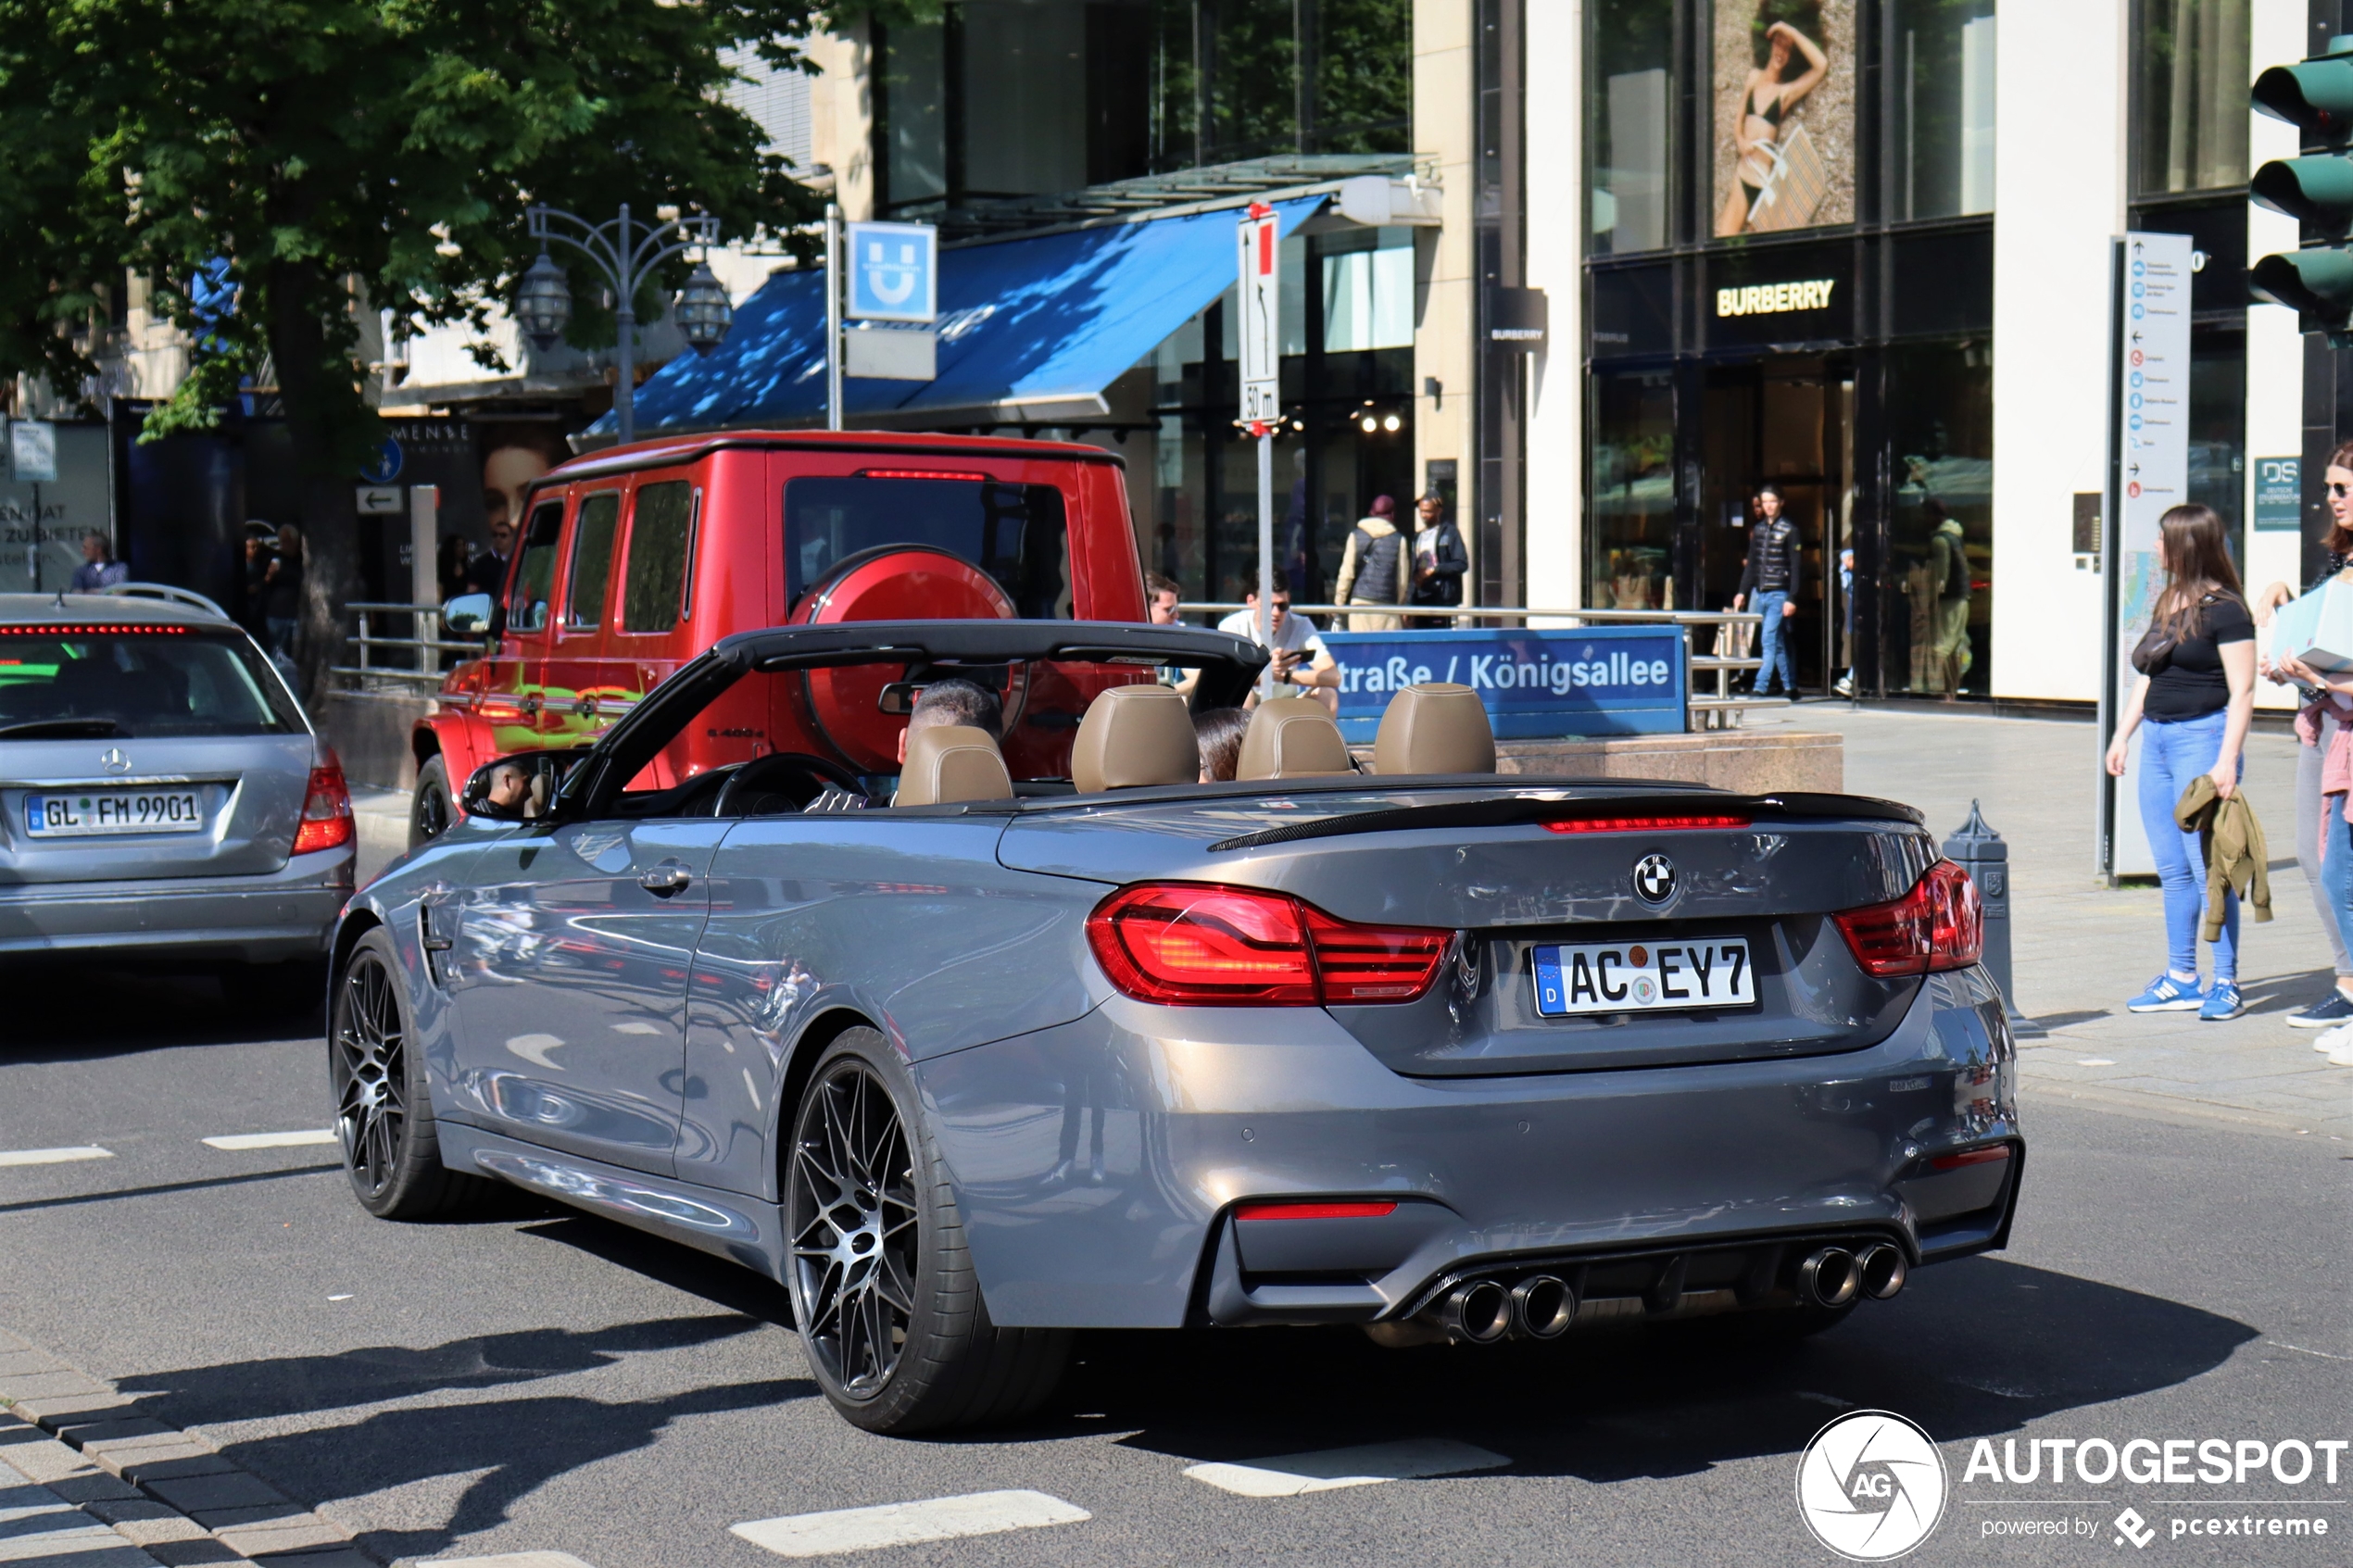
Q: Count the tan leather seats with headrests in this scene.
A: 4